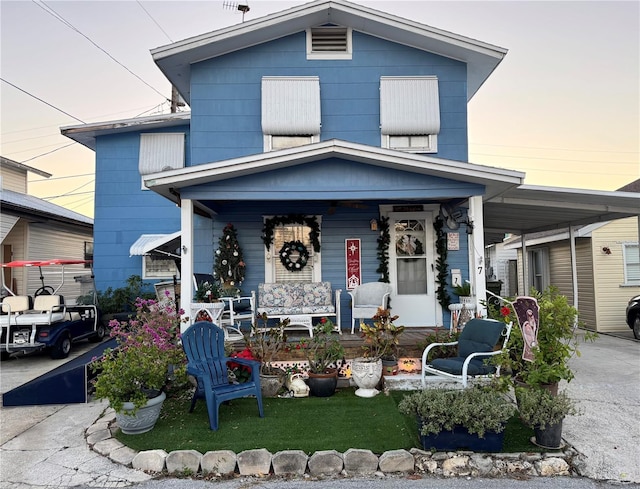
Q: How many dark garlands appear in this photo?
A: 3